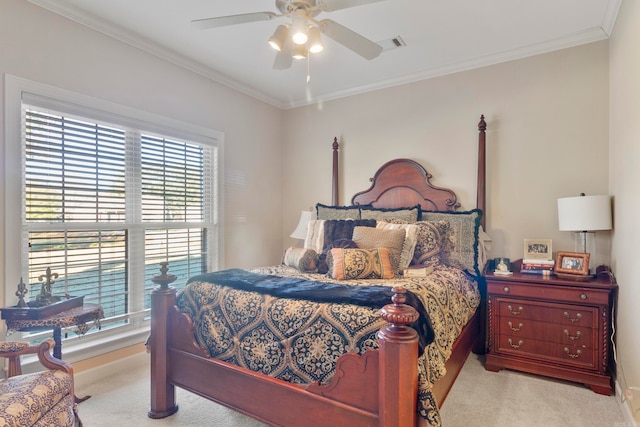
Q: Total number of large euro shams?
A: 3